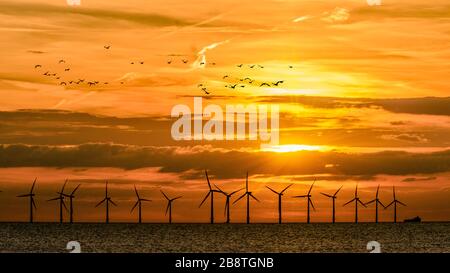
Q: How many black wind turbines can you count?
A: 15